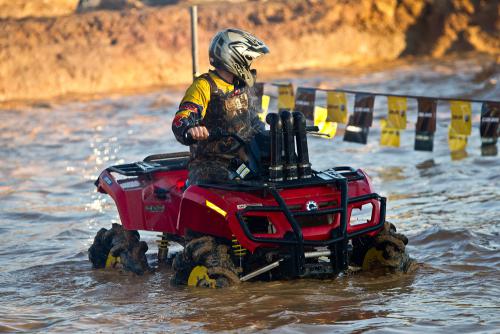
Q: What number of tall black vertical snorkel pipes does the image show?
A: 3